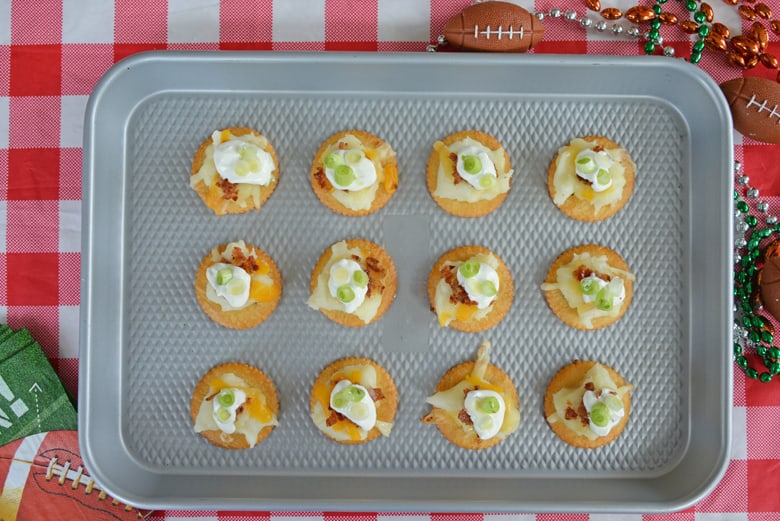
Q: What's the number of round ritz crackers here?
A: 12